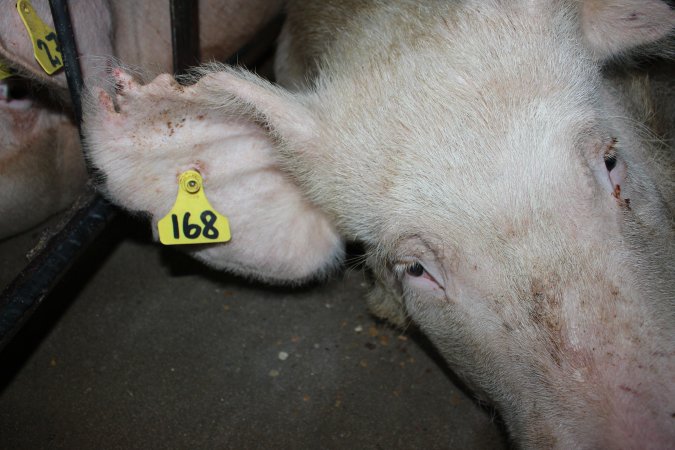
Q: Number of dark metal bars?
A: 3